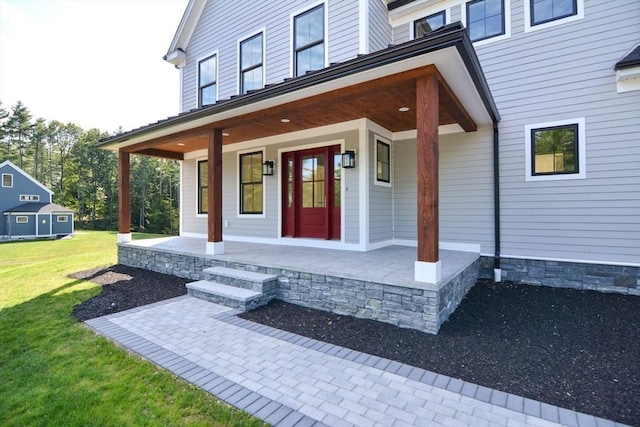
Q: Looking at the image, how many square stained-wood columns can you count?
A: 3